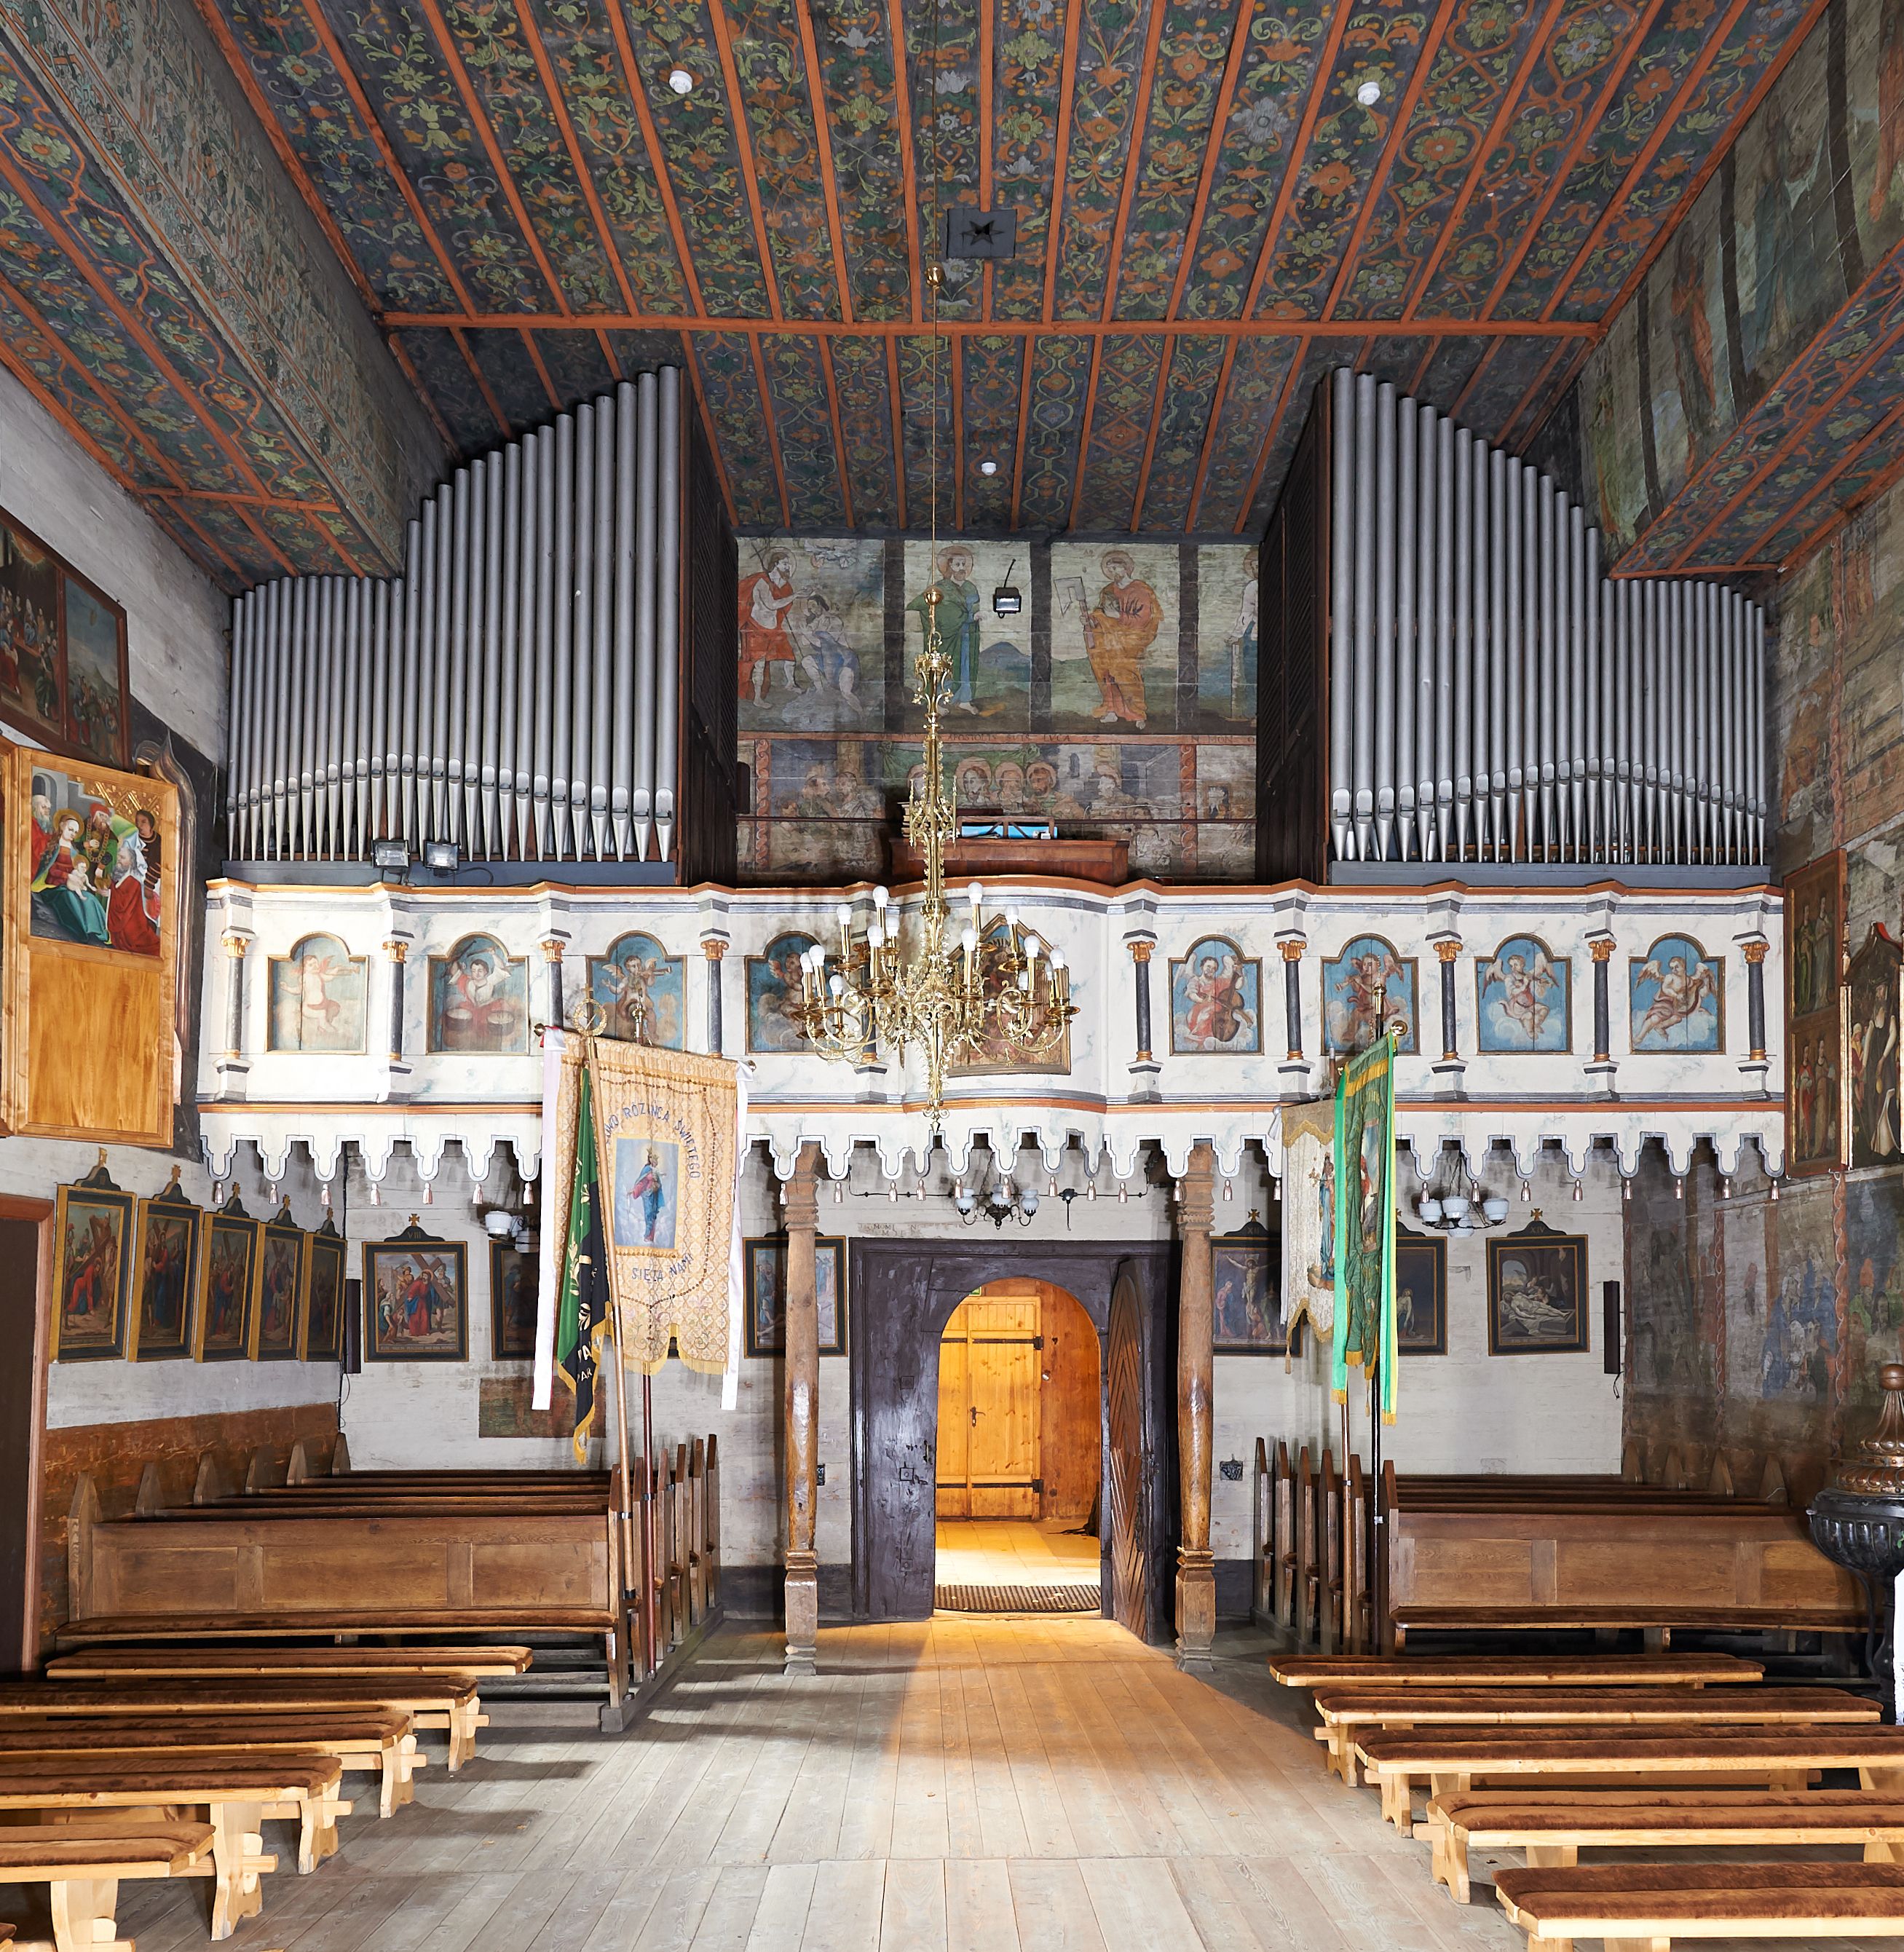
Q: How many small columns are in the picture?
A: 10